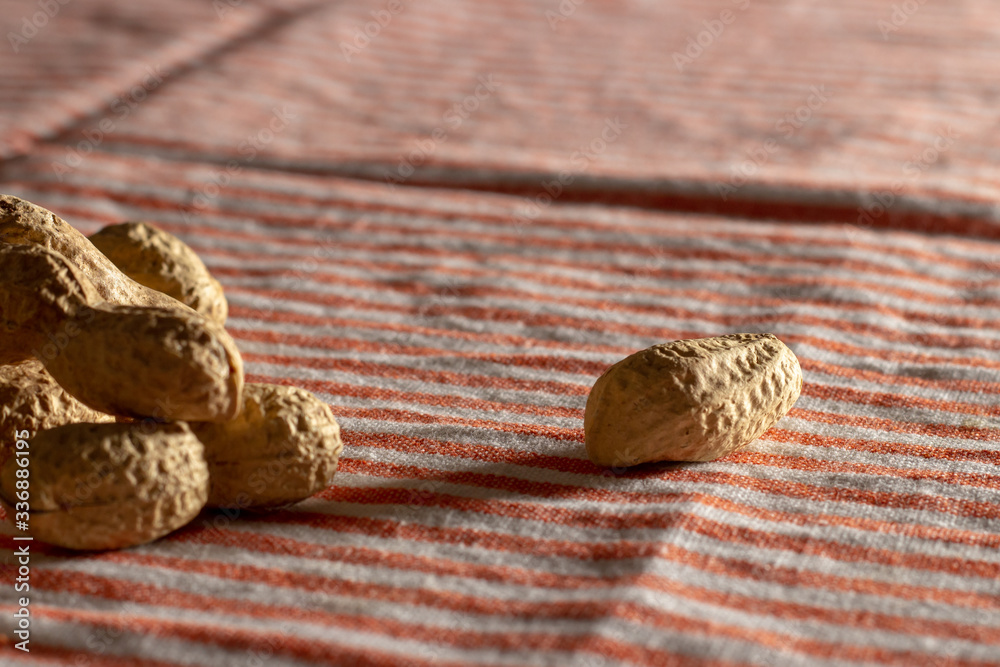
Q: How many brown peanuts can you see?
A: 7